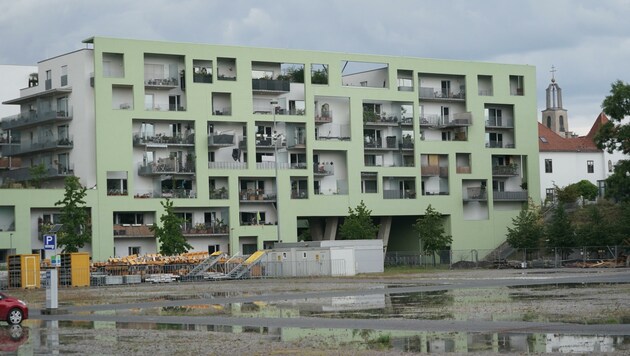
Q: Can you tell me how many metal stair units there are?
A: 2